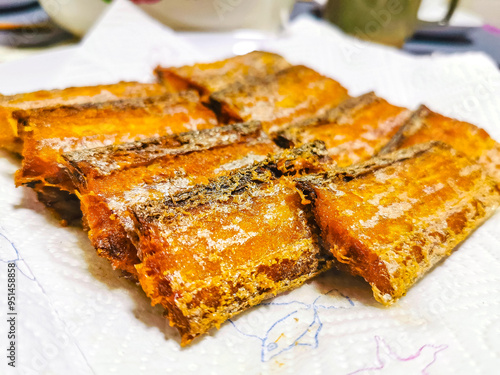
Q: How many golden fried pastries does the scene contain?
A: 9